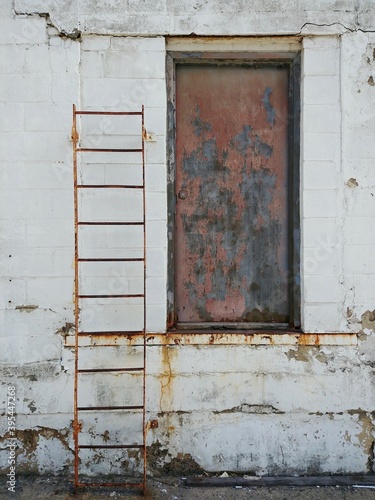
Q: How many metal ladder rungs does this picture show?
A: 11